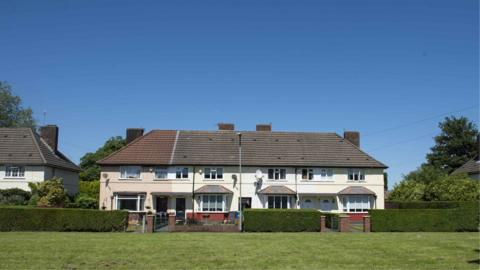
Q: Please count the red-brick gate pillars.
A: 5